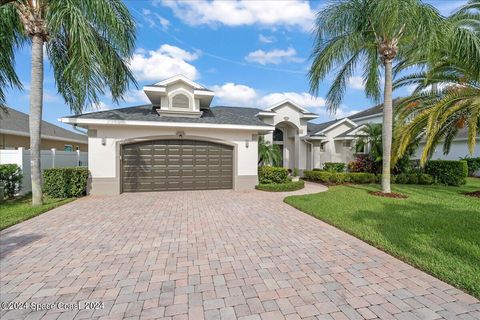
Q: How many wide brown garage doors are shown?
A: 1